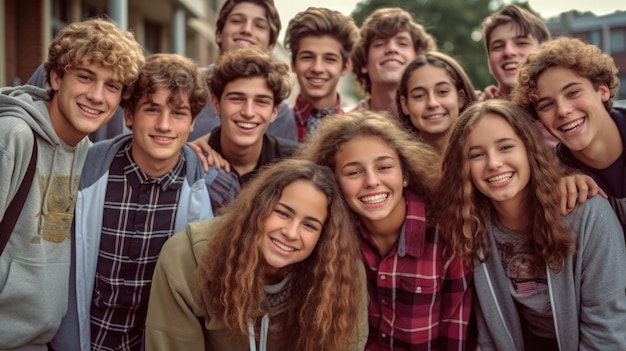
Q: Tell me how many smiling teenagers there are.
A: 12